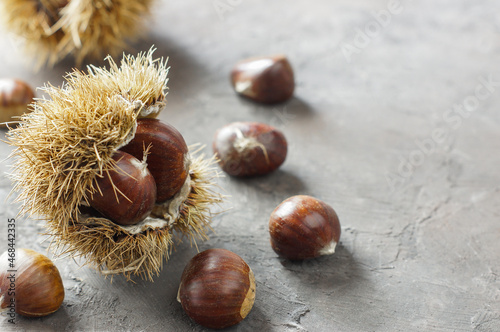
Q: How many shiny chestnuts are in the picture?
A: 8